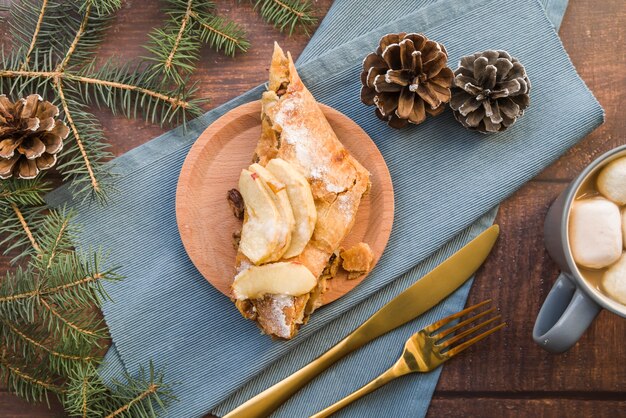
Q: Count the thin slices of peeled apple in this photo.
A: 4